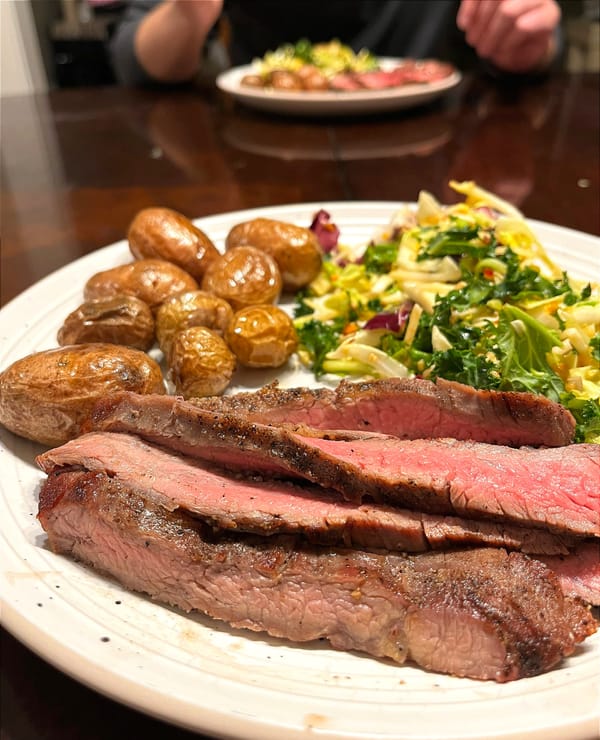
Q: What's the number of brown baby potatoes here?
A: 9